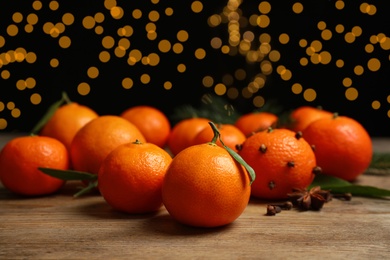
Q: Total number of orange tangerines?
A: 12